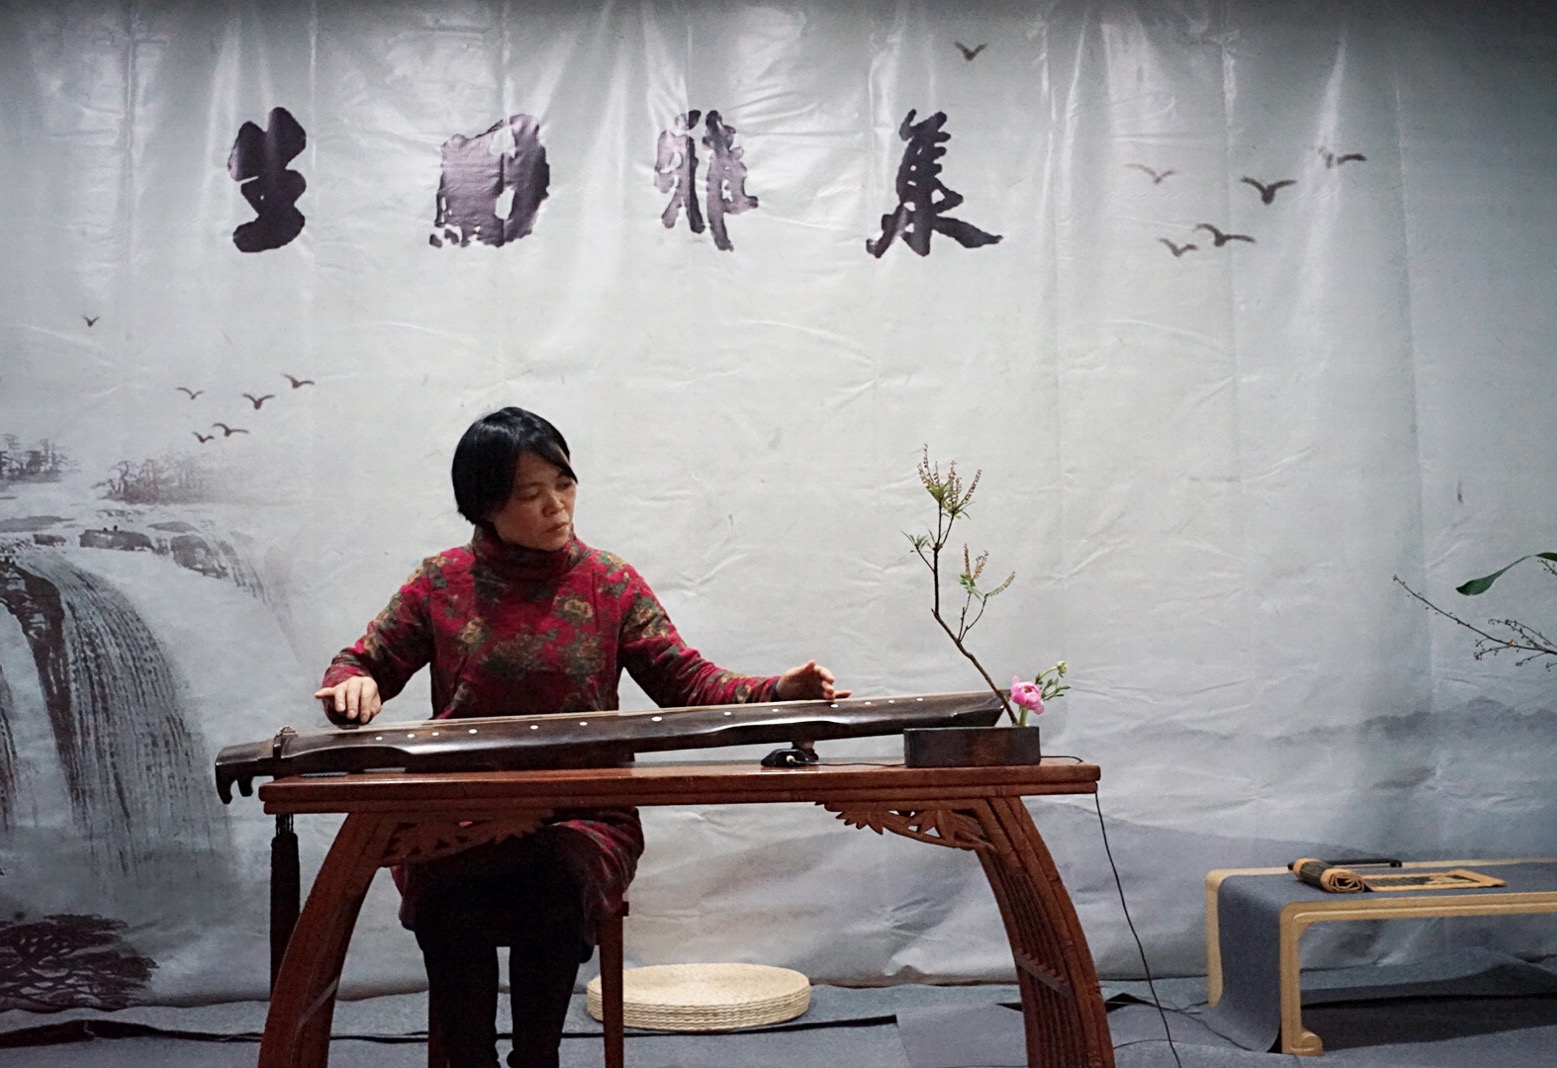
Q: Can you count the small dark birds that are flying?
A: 12